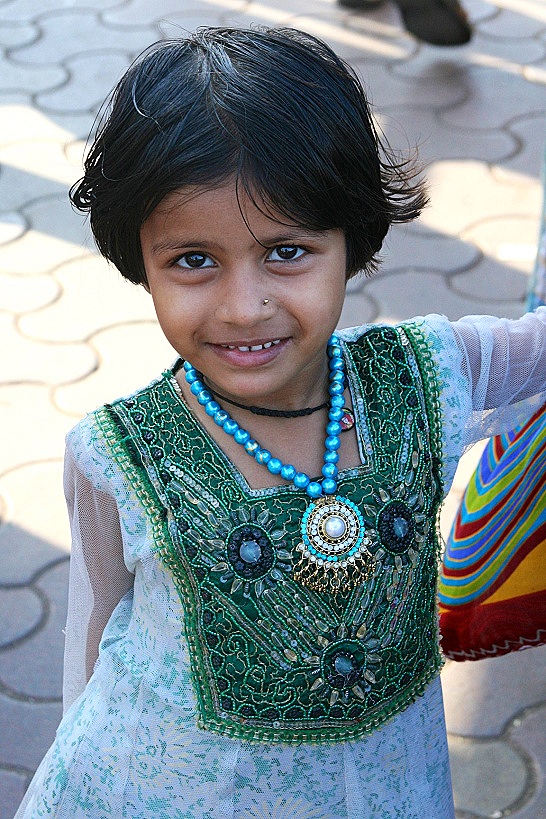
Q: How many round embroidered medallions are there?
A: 3